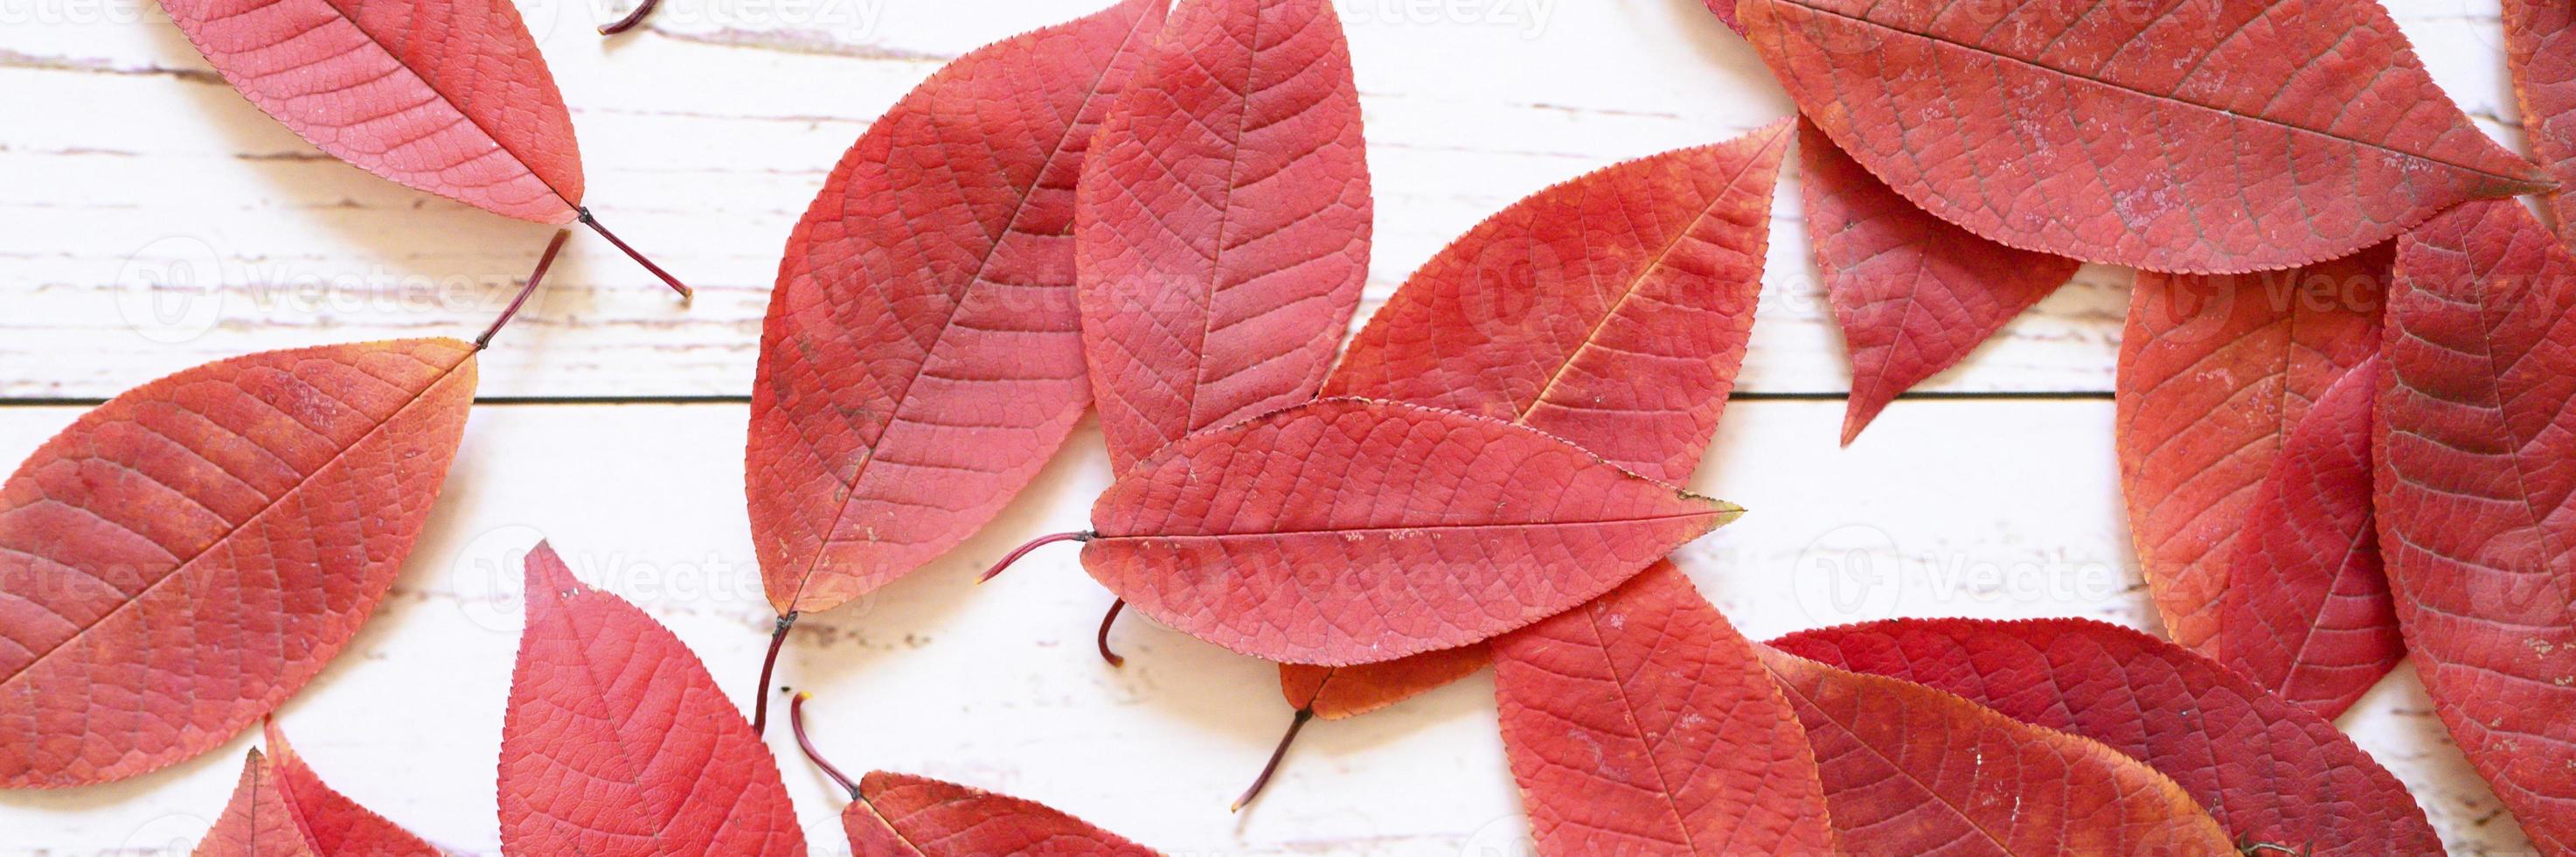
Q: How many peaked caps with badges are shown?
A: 0